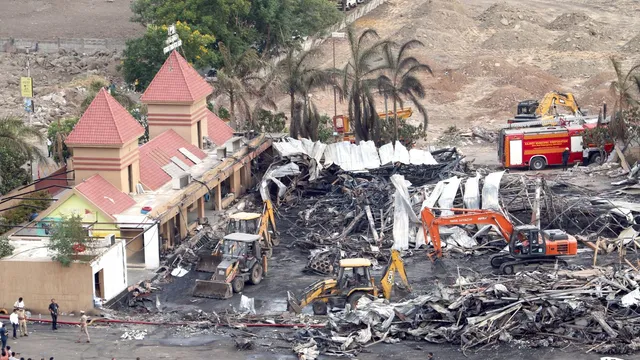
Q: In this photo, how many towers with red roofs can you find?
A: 2